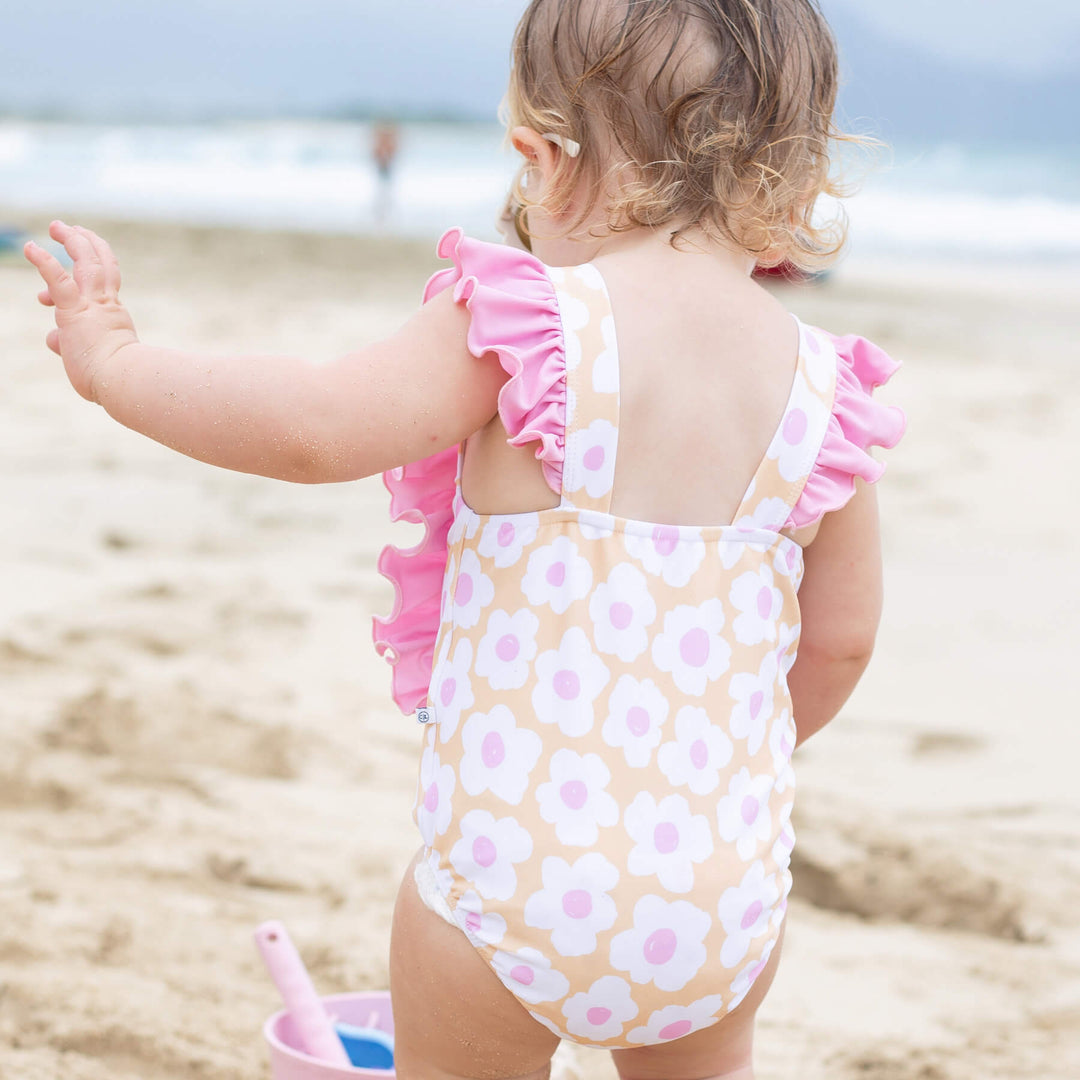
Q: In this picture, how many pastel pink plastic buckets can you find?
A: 1